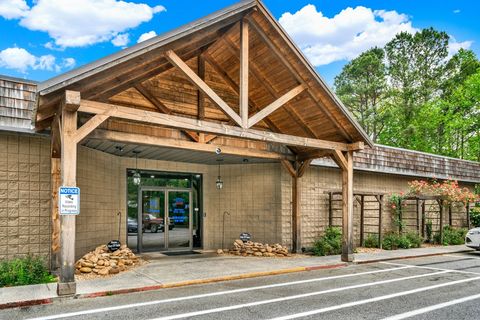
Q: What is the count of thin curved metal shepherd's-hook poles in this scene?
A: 2